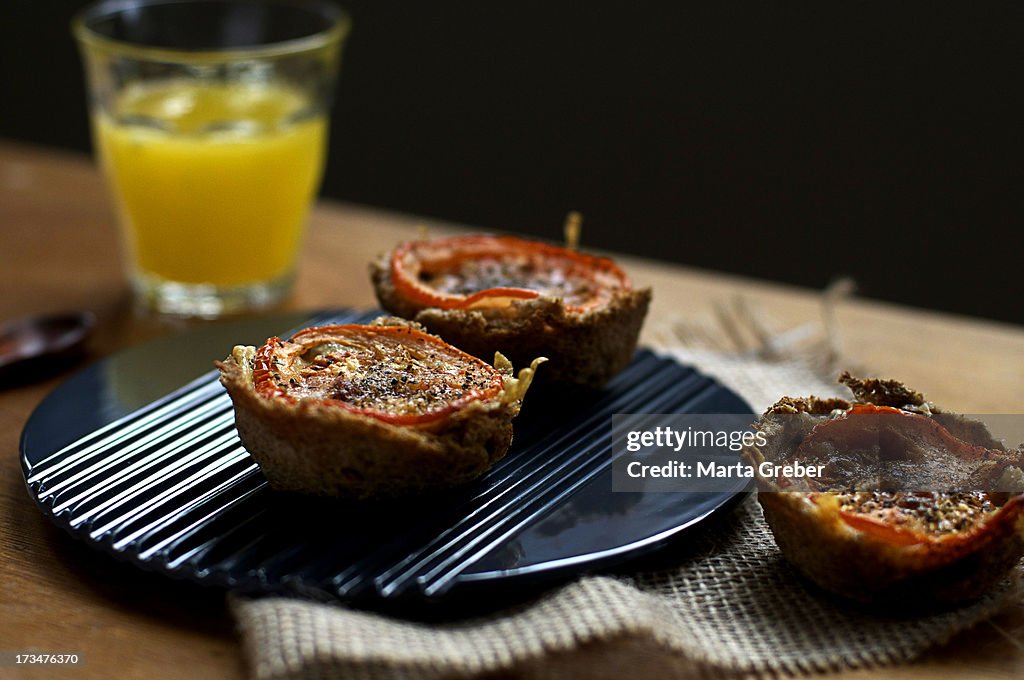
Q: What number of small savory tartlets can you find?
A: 3